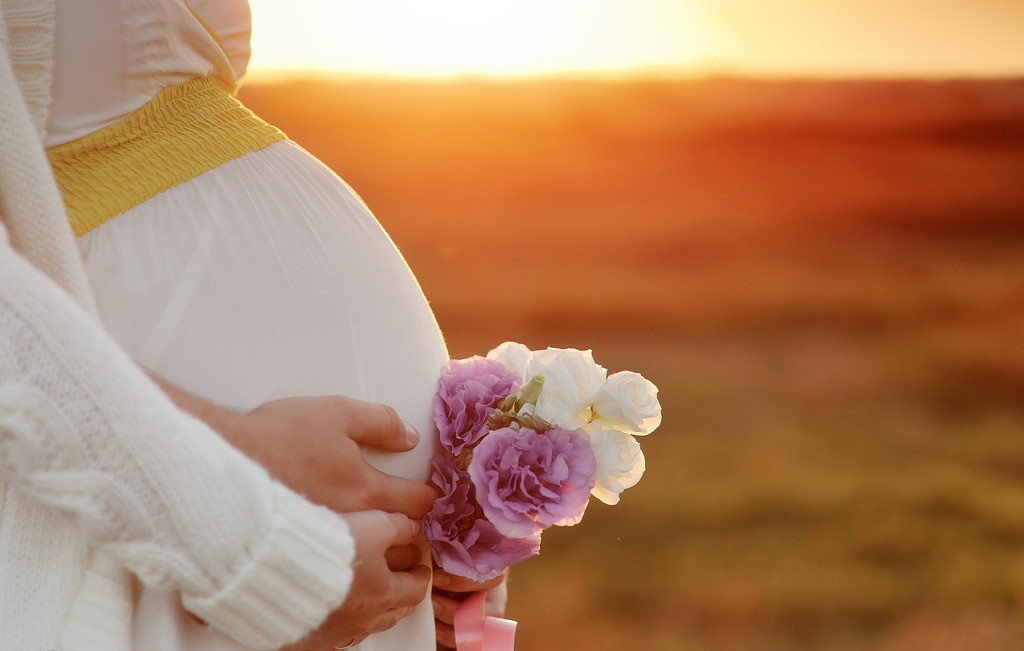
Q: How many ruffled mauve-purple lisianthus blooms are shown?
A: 3